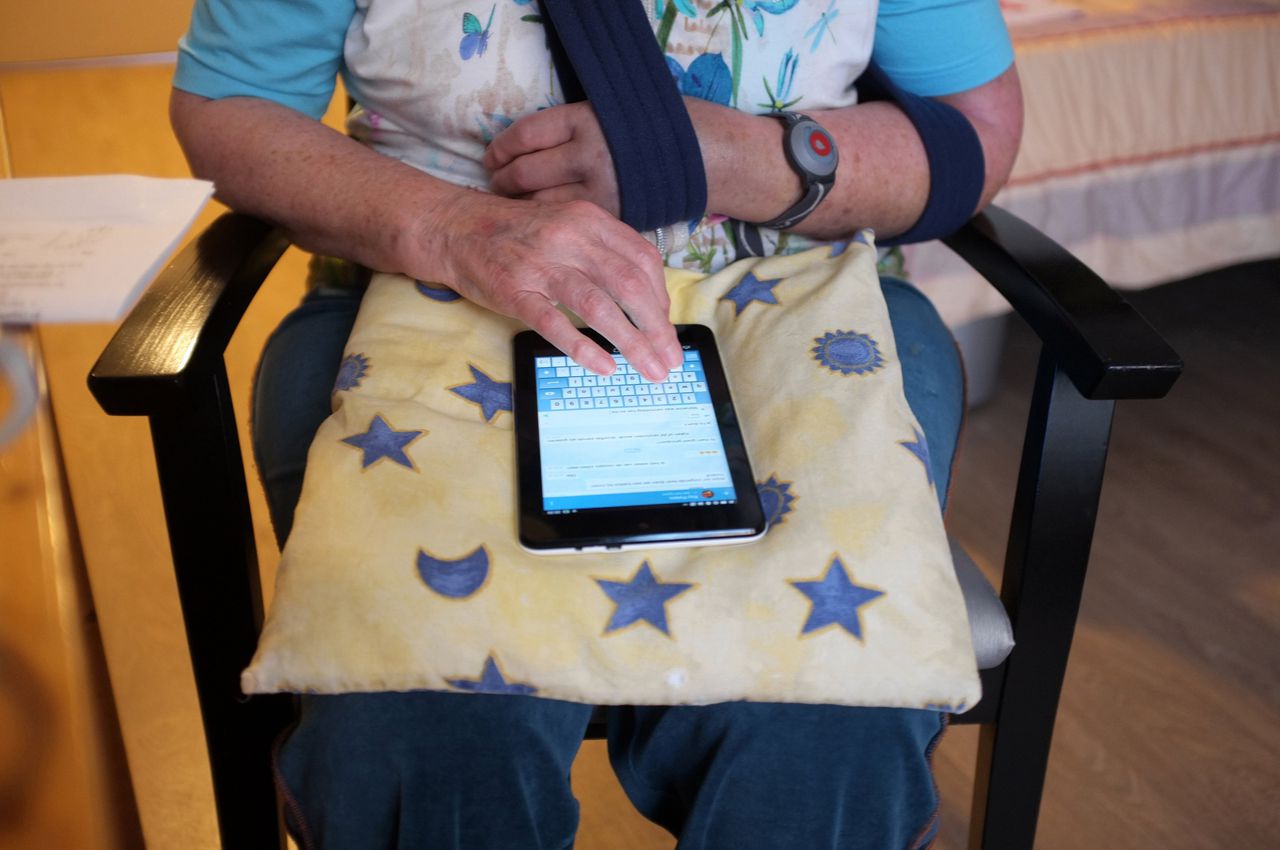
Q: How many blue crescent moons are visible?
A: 2